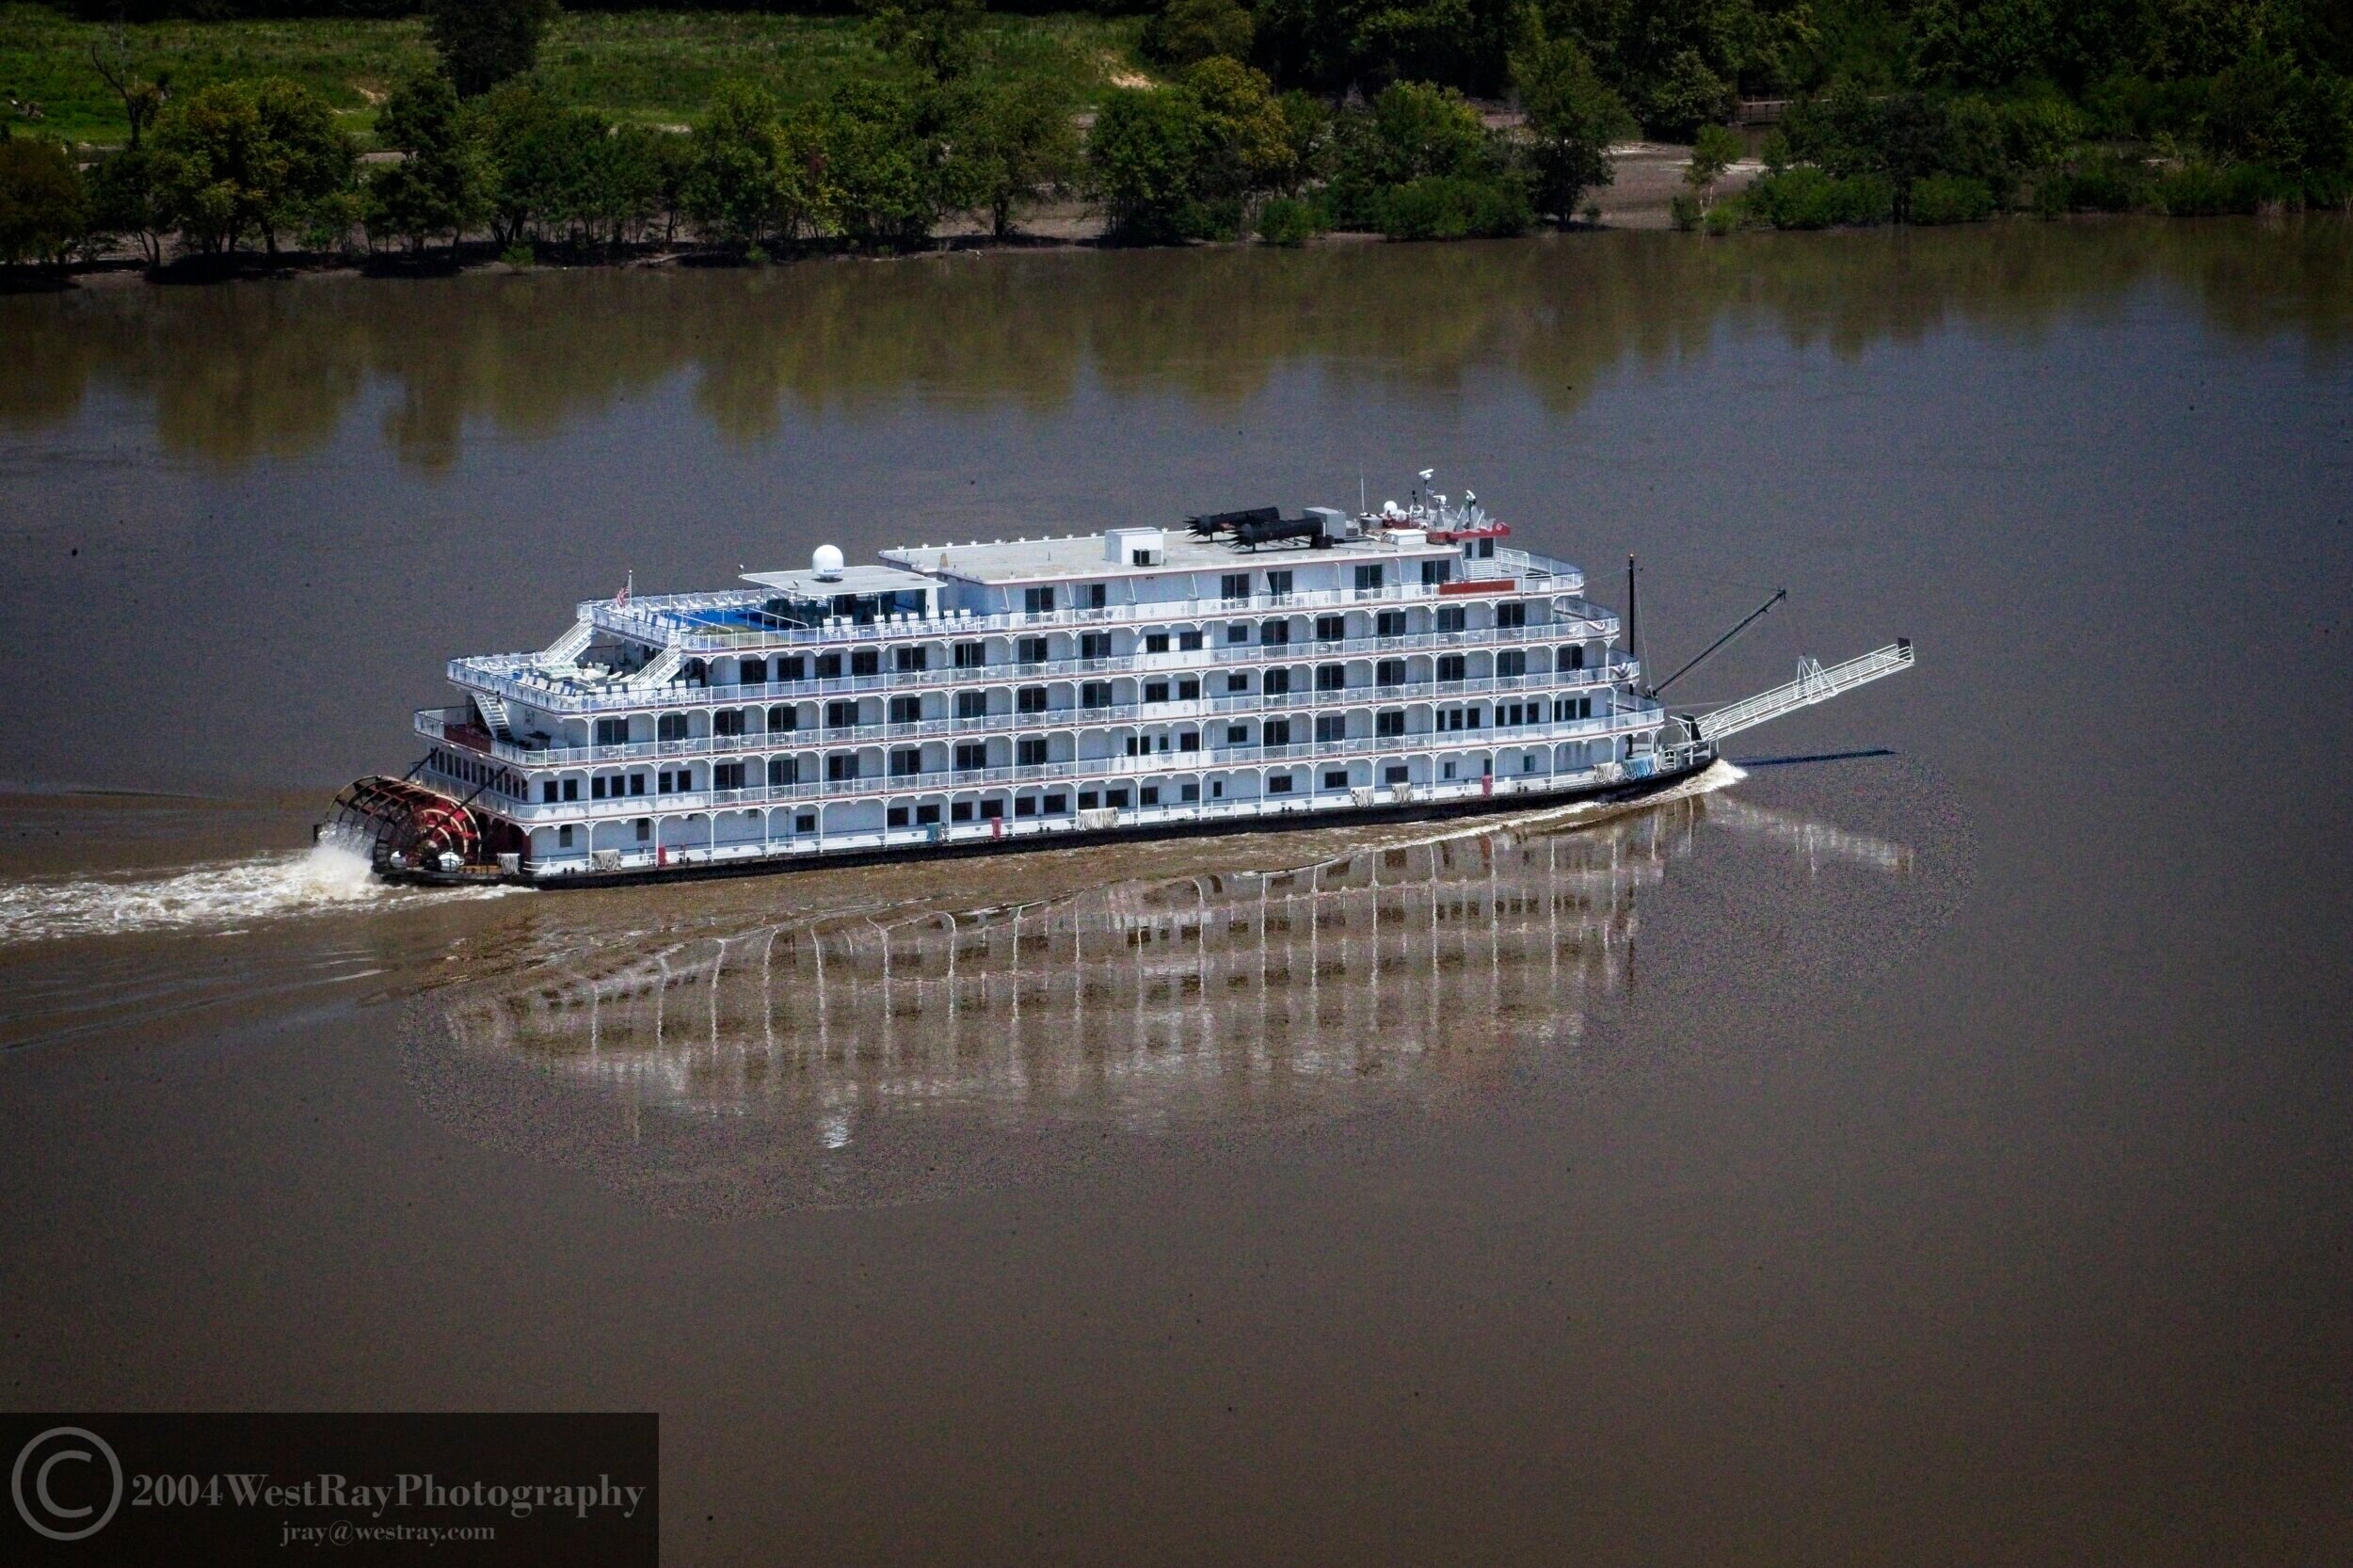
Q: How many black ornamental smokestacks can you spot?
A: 2